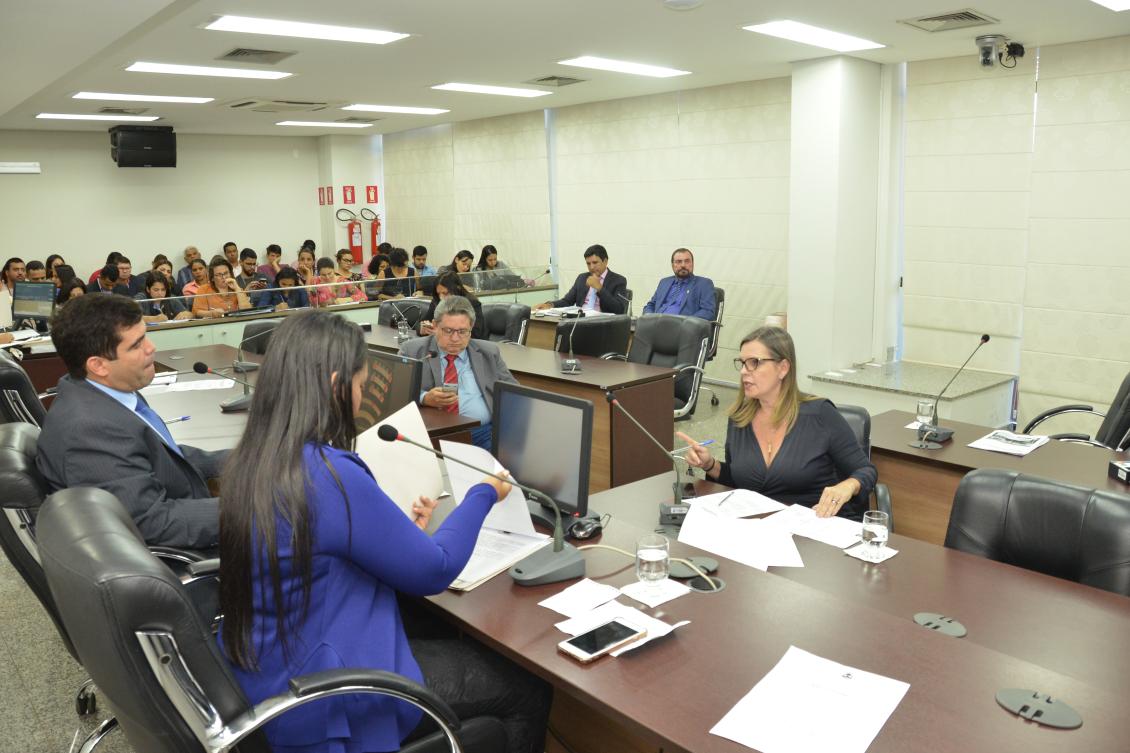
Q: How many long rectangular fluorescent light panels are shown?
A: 10